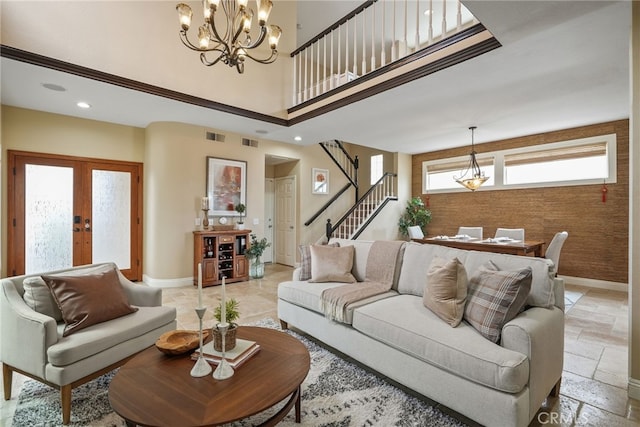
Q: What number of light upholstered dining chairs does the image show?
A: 4